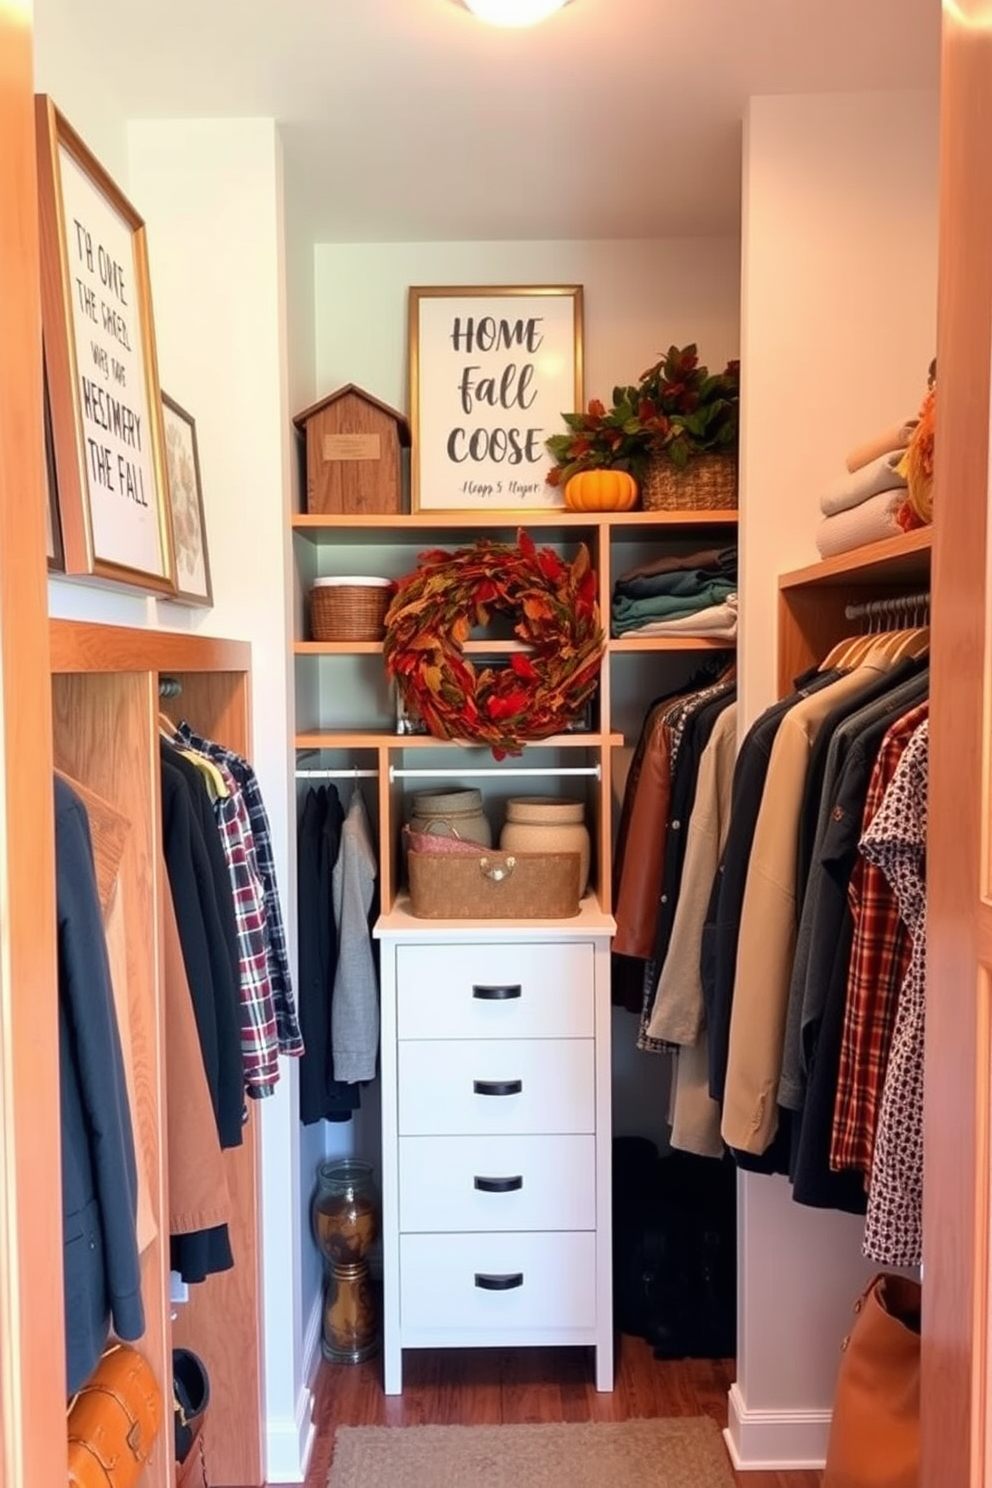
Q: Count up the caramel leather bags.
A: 2